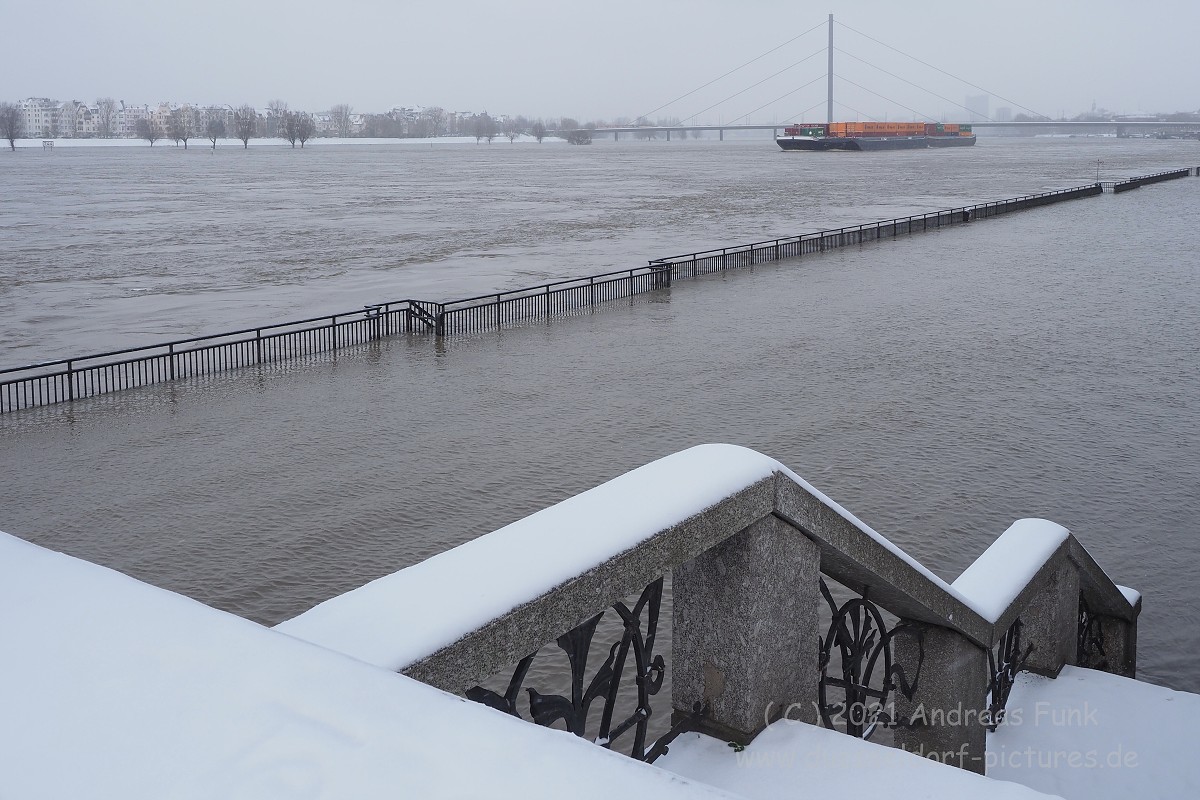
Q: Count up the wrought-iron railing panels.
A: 4